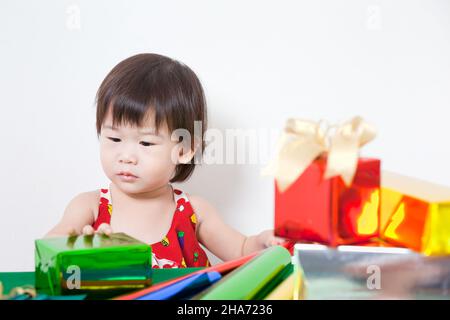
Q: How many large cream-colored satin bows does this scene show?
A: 1